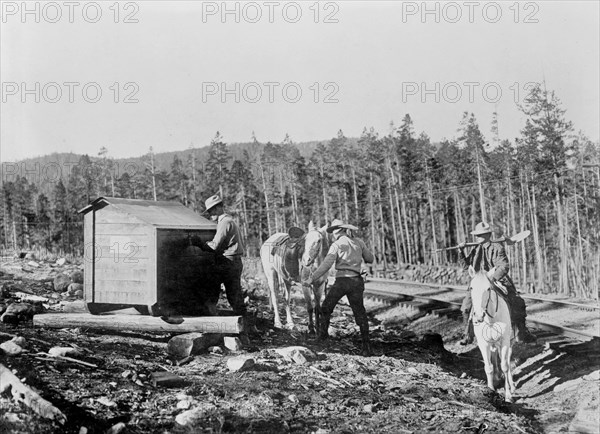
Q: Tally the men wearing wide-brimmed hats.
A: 3